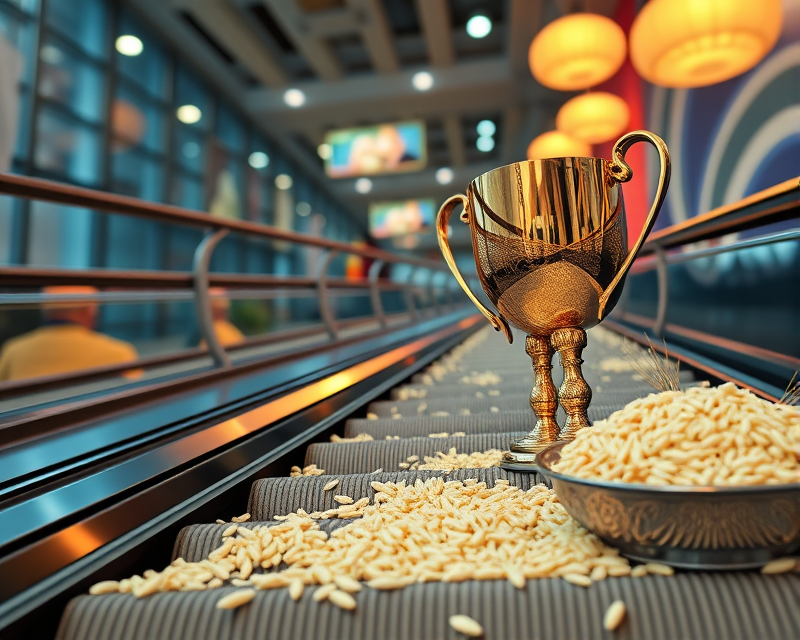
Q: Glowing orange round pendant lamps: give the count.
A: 4